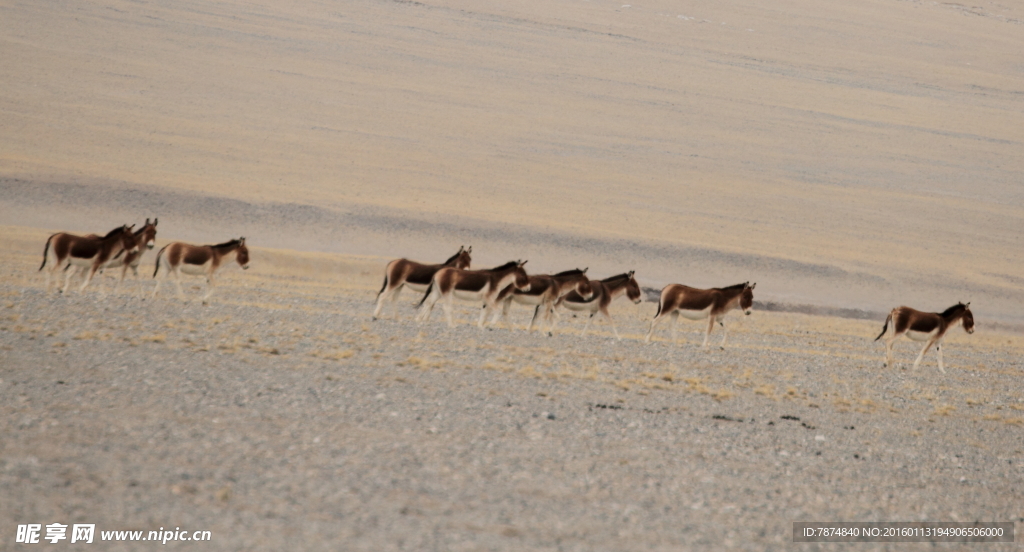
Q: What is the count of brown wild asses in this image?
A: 9